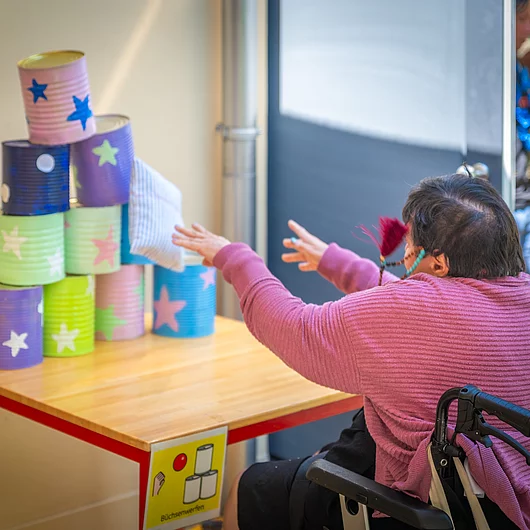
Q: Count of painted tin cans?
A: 10